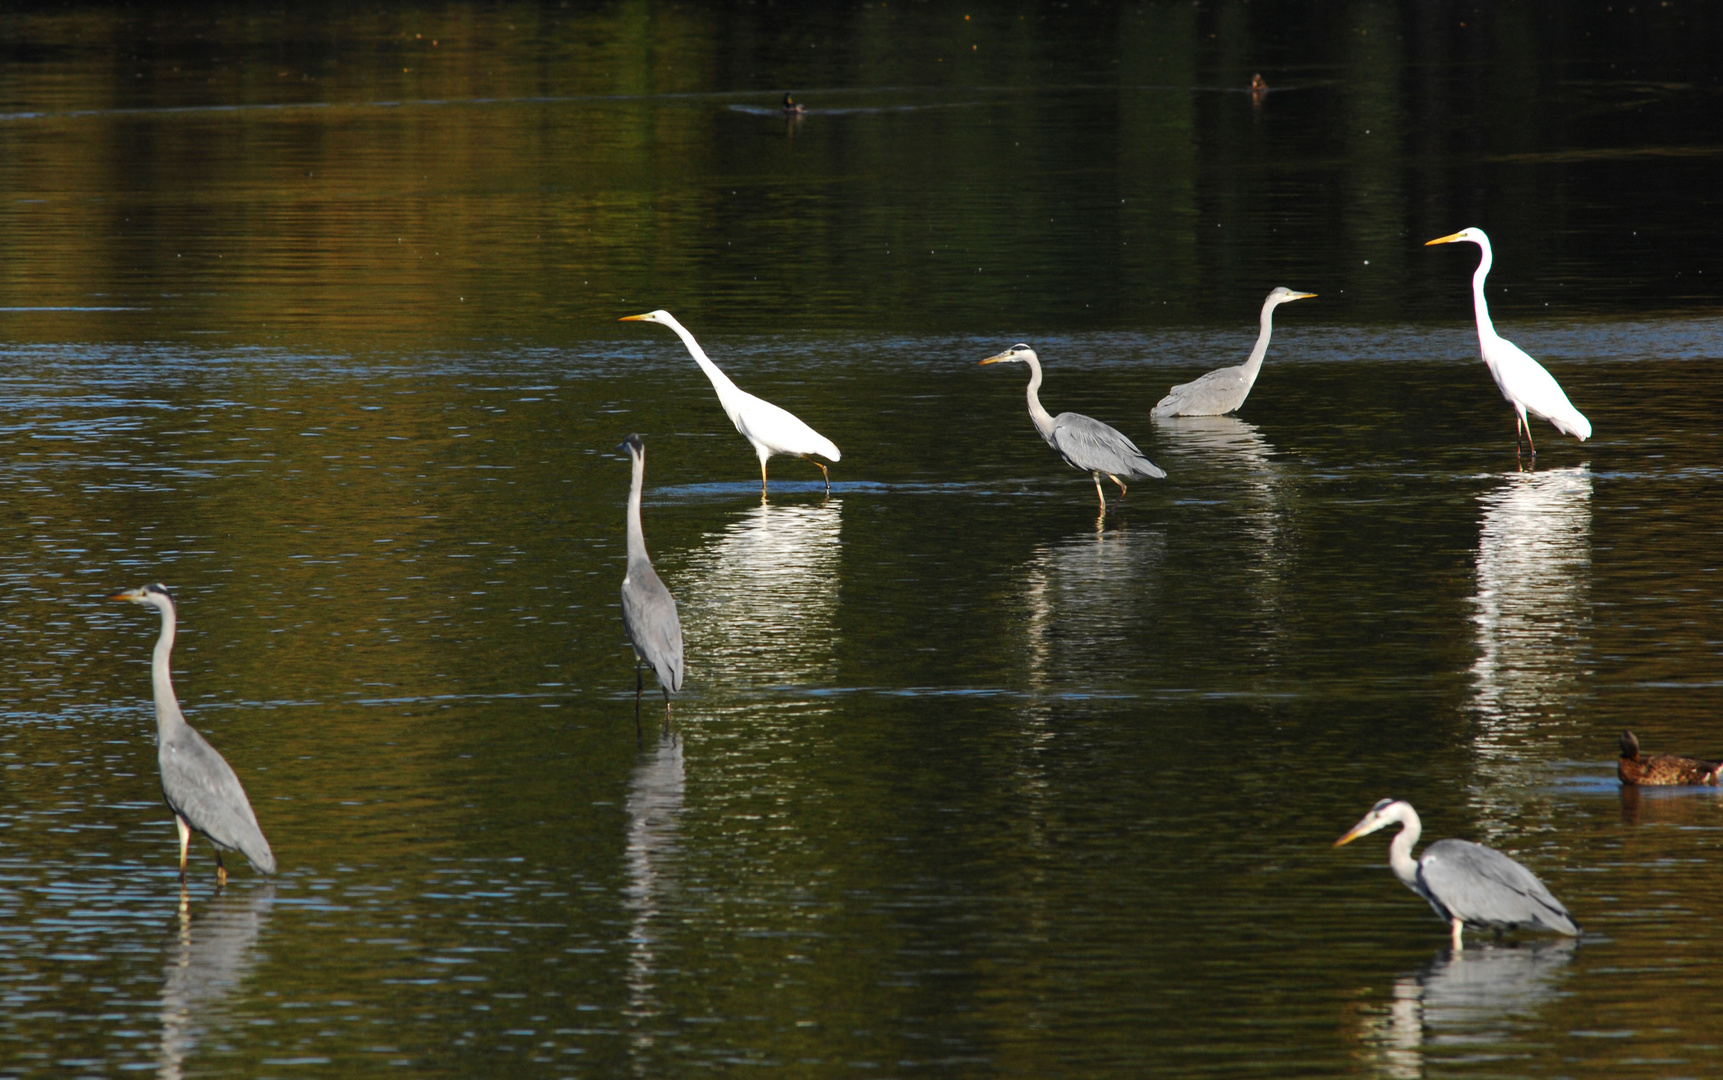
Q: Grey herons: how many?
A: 5